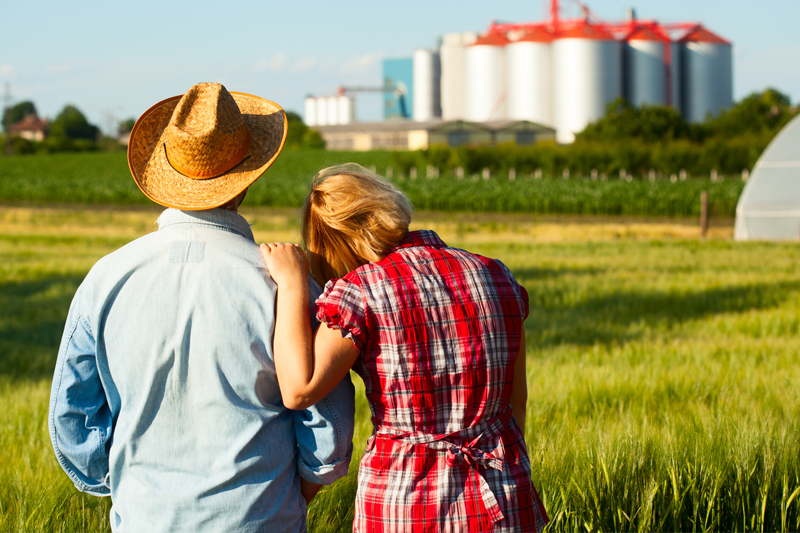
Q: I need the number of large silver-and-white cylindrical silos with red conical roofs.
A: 5